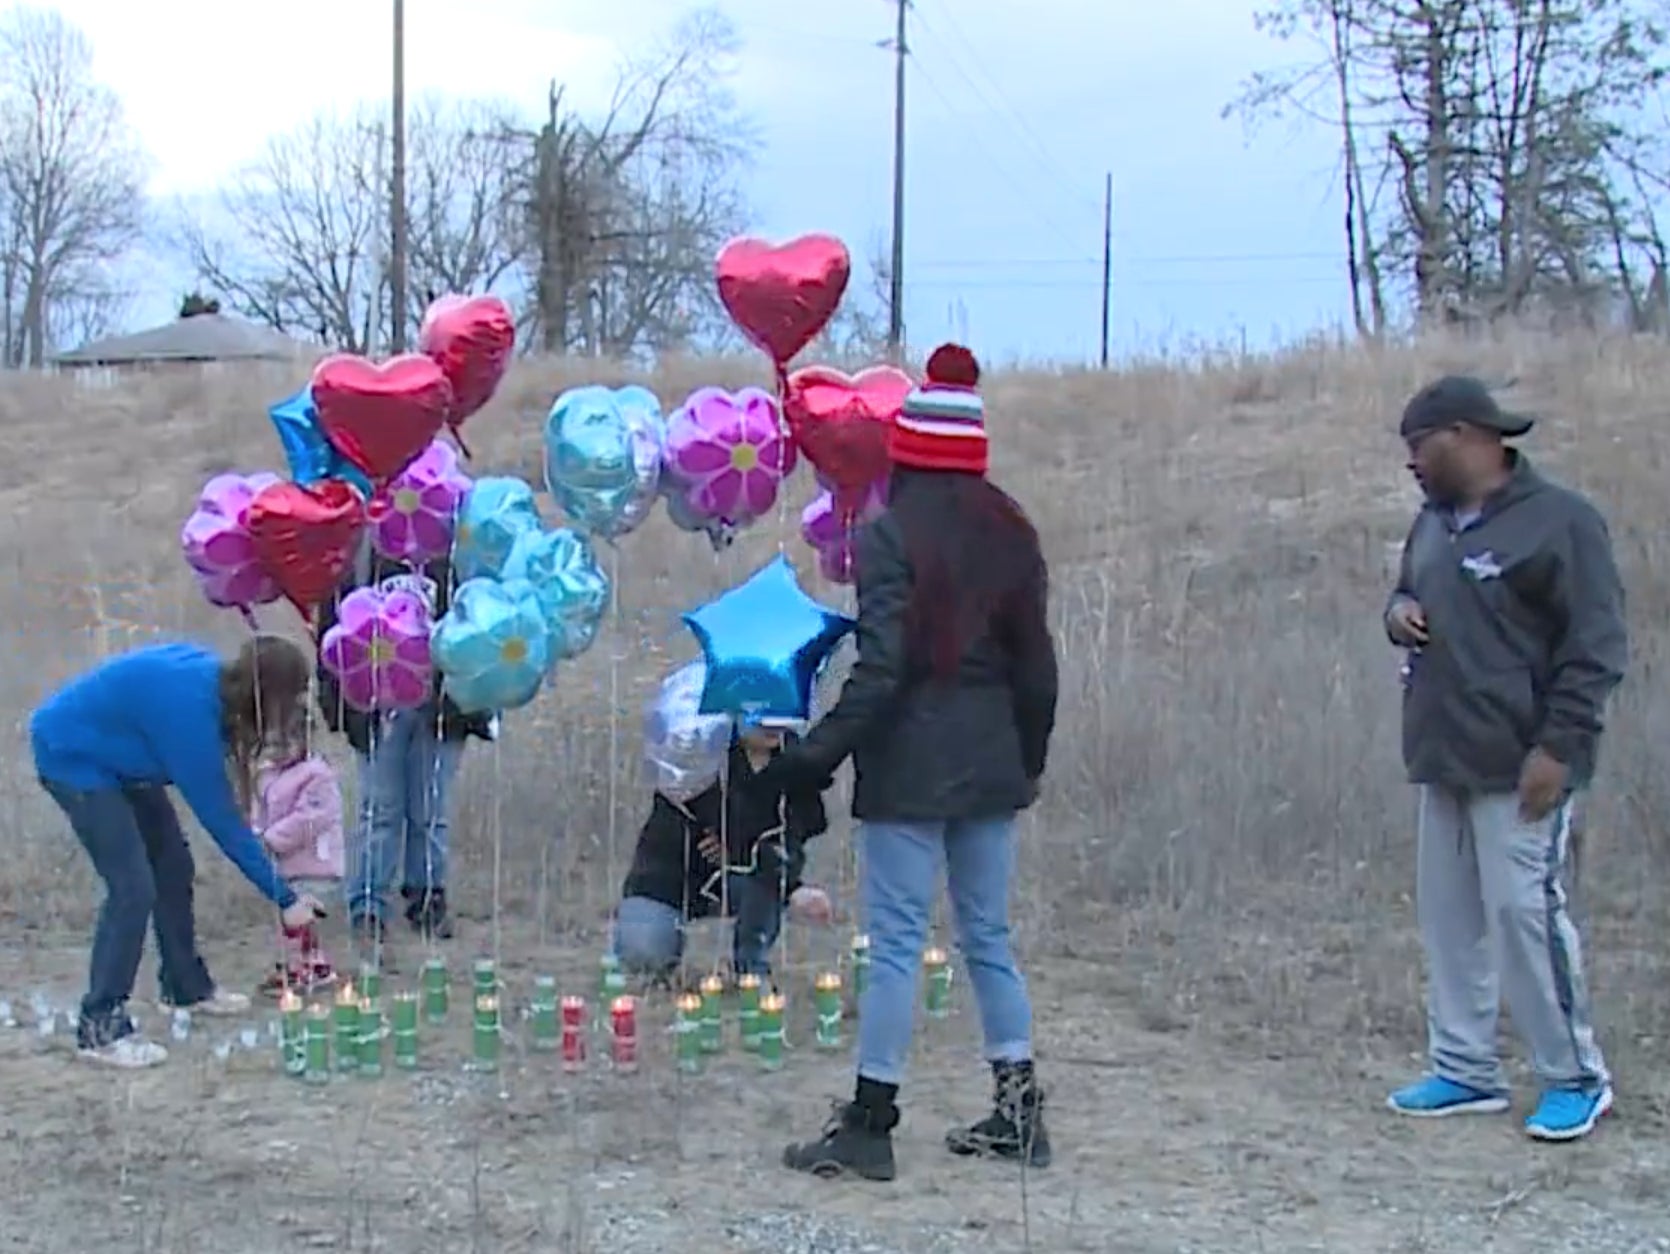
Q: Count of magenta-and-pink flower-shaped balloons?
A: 5